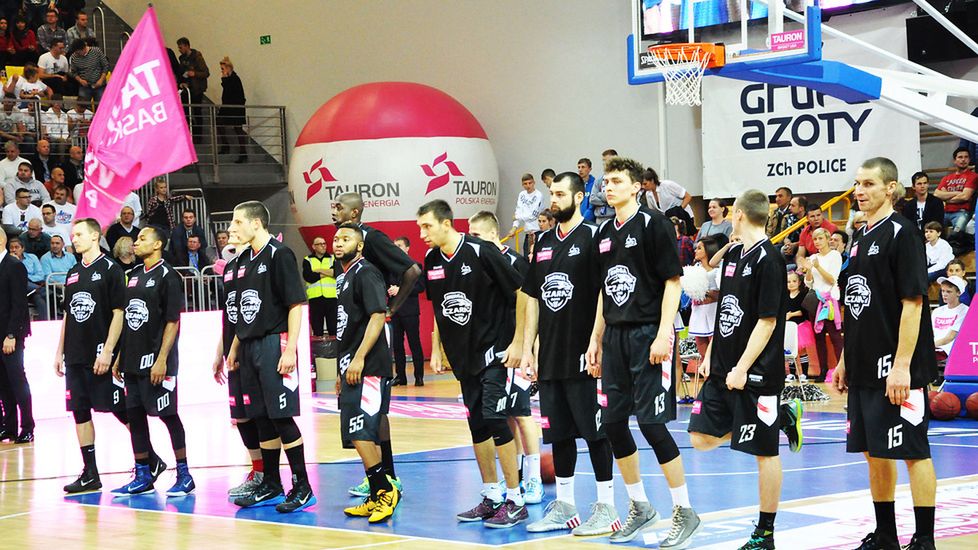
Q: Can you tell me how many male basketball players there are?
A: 12